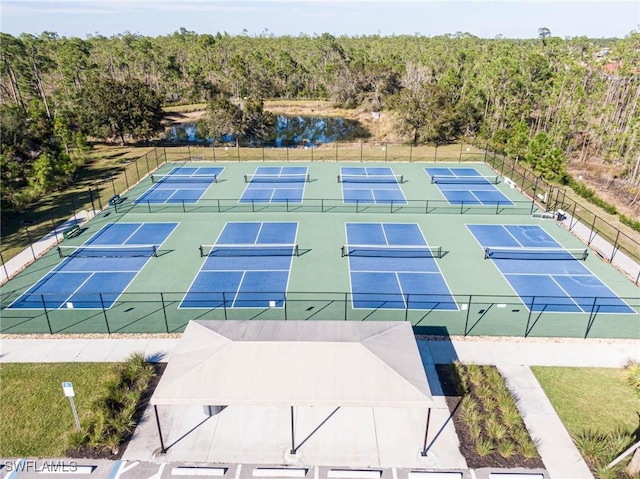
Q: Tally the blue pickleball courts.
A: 8